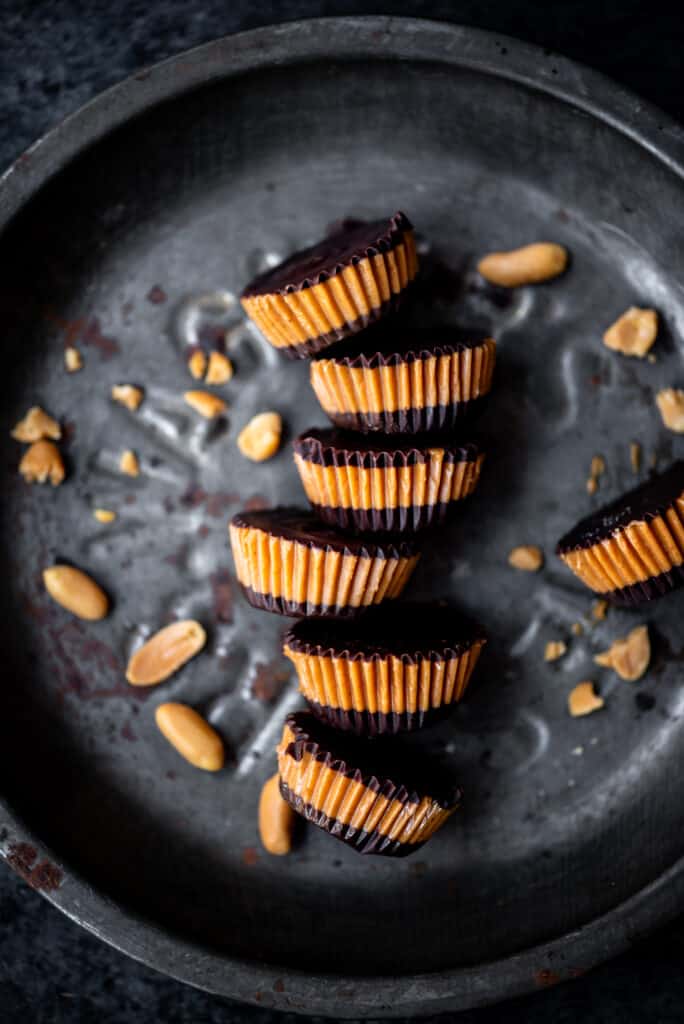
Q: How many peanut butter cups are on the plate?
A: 7